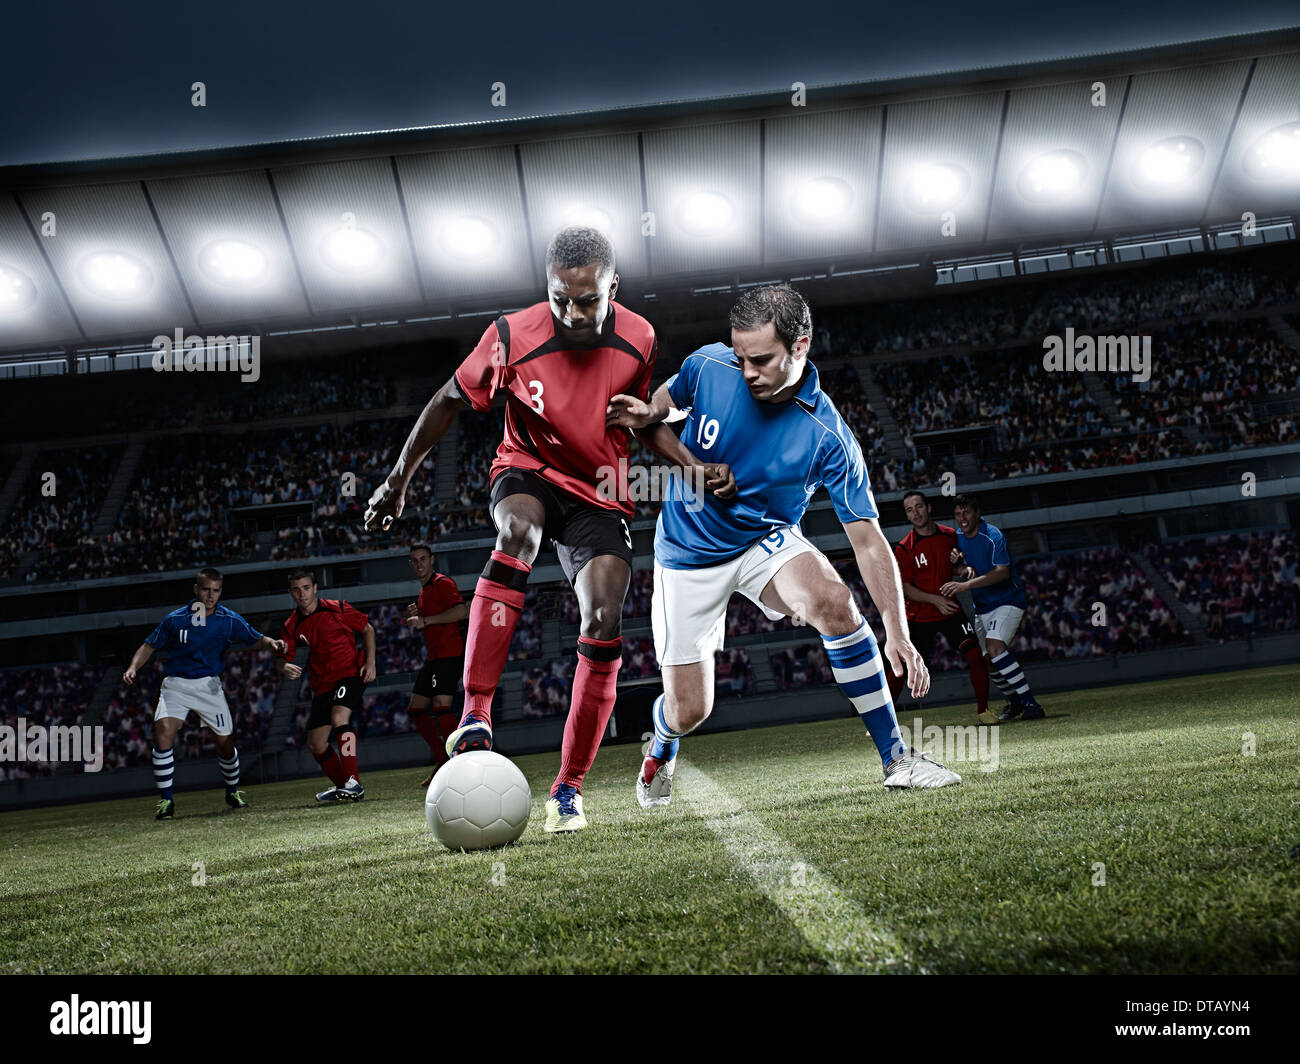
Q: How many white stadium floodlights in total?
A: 12